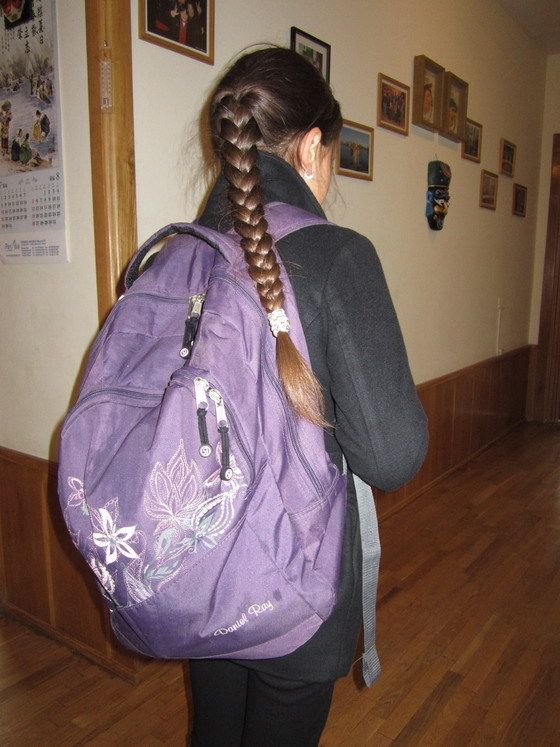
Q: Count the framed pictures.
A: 10